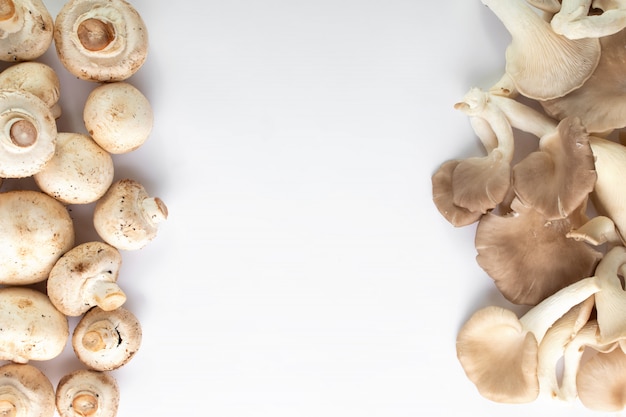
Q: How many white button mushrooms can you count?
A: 13